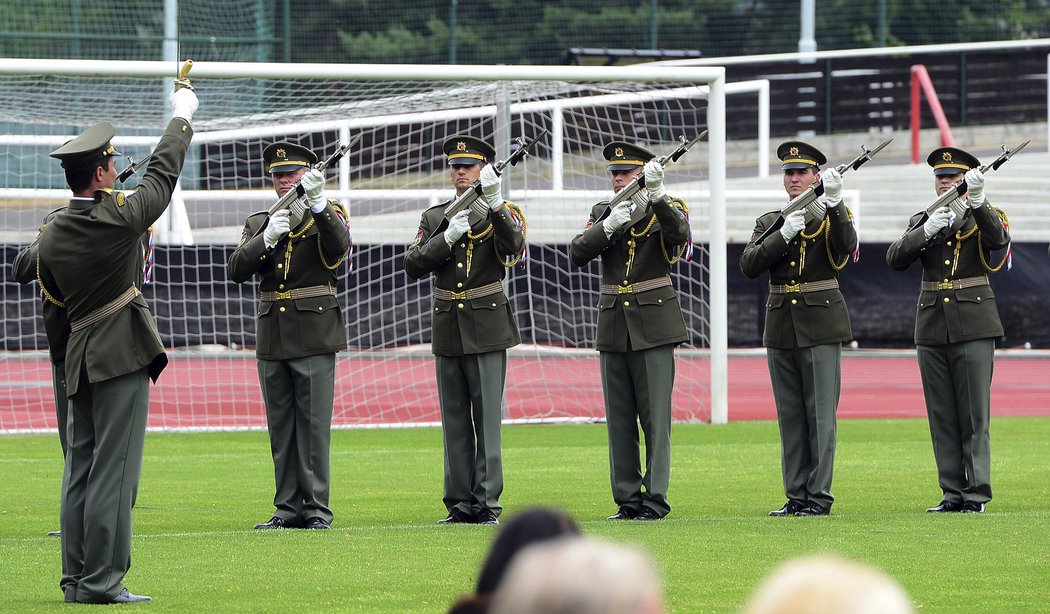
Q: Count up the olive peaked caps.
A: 6